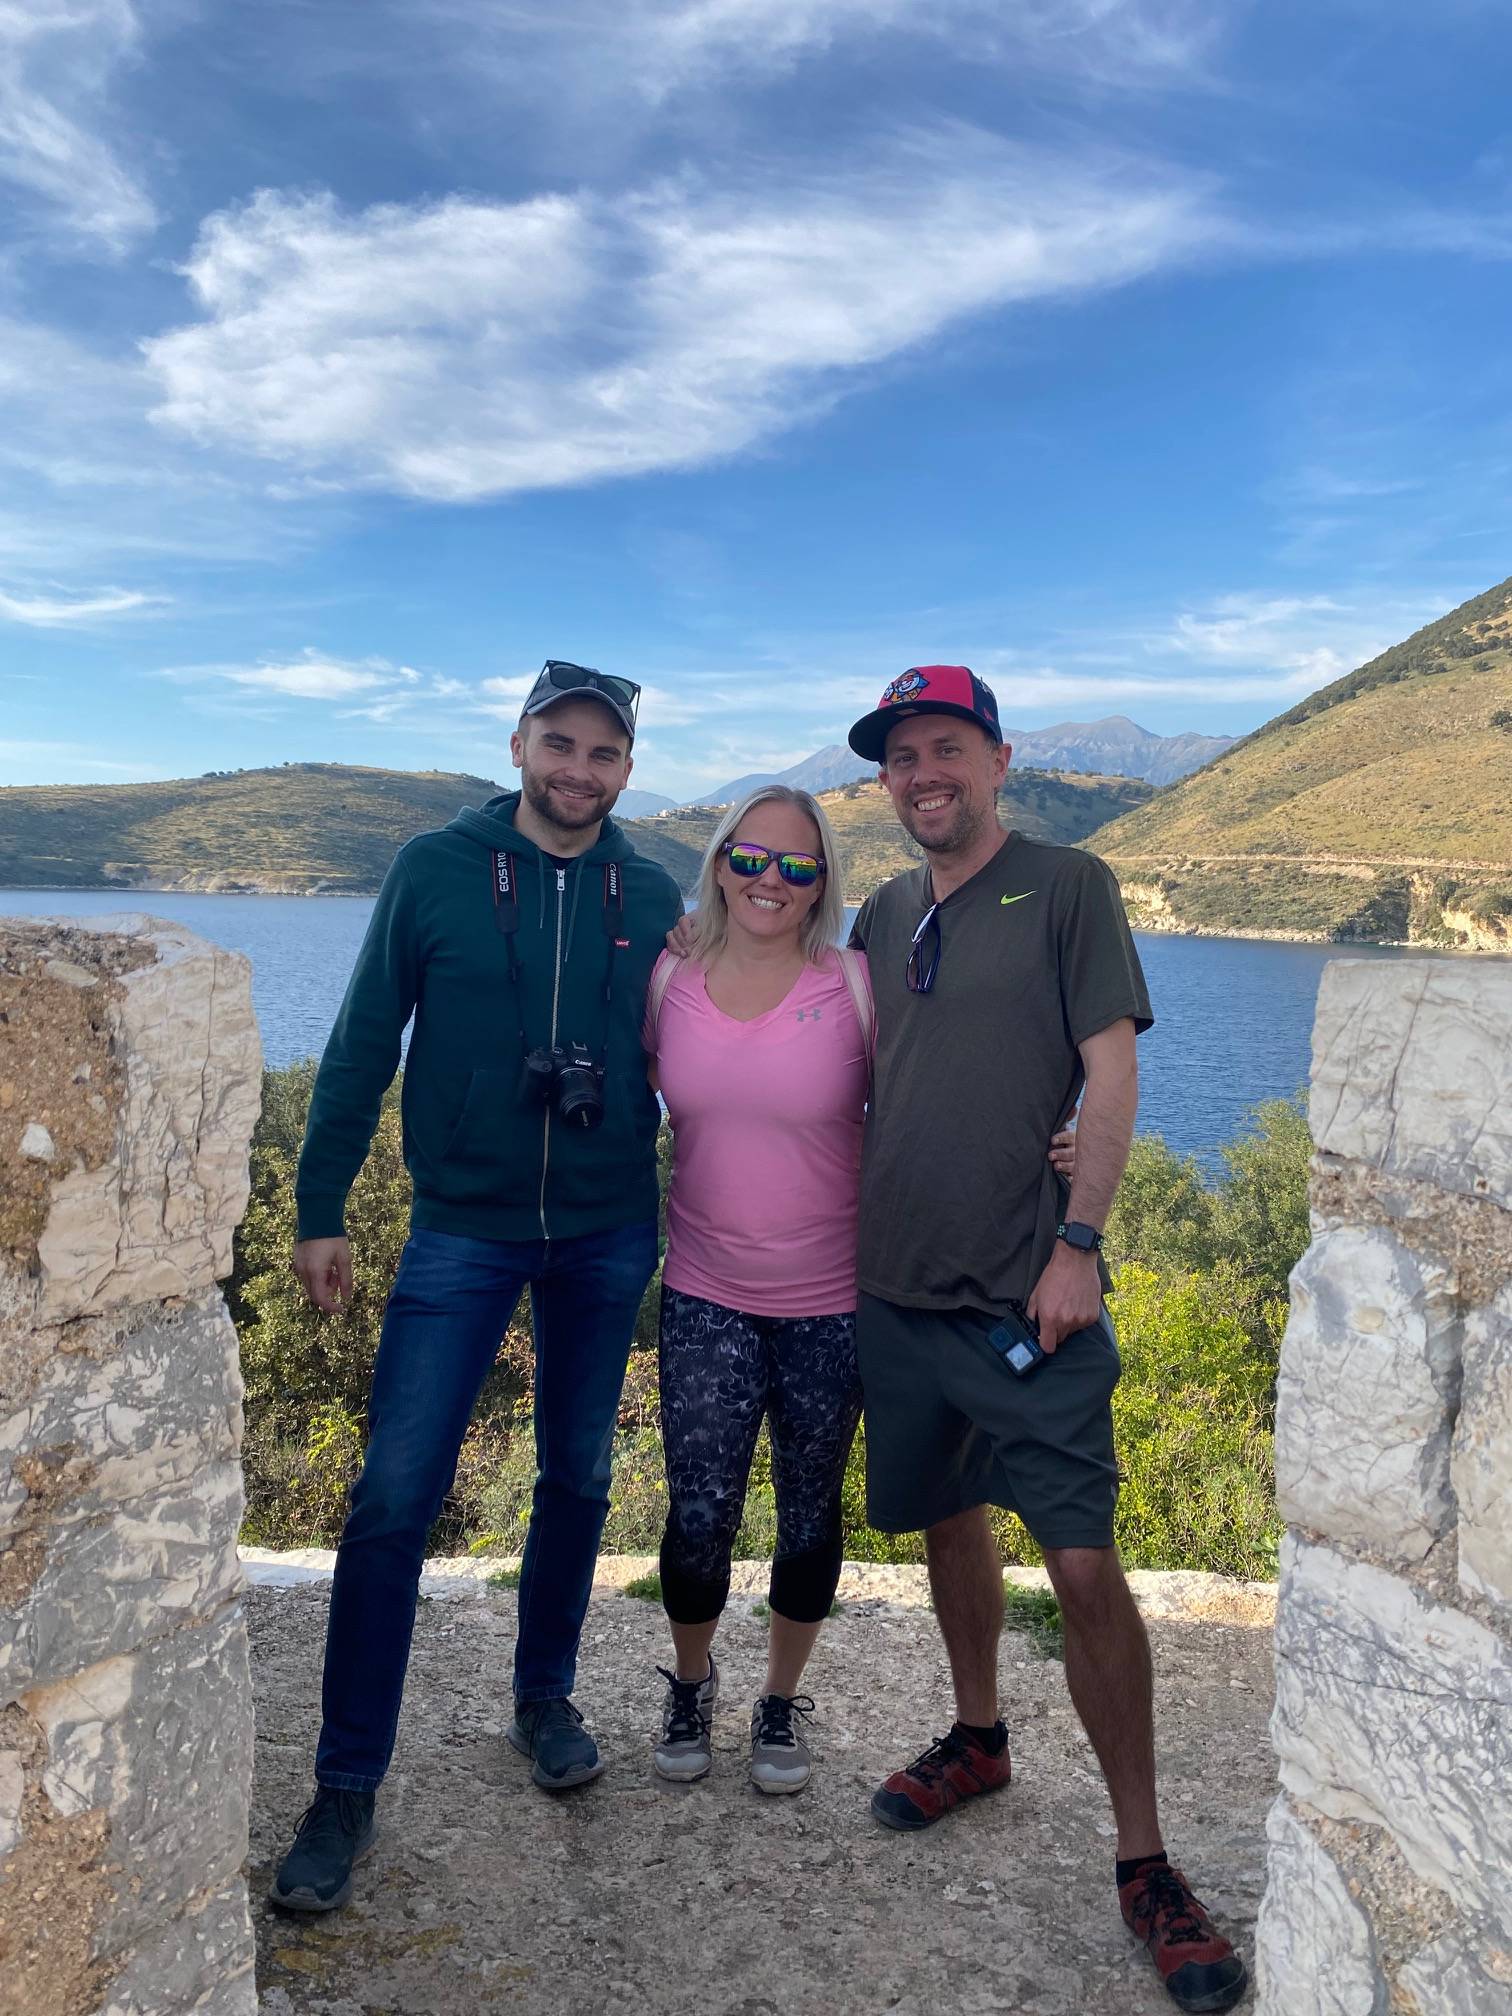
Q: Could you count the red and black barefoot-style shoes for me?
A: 2